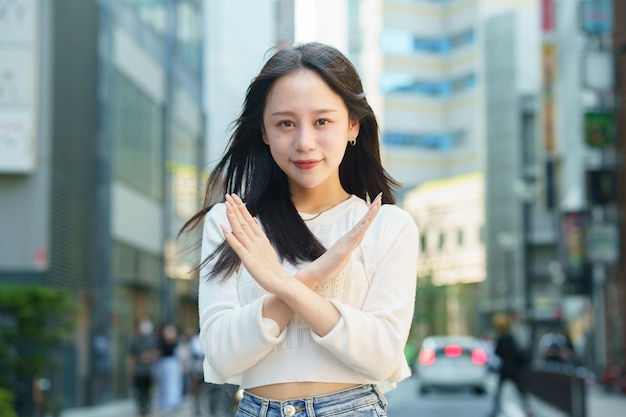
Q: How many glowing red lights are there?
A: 3